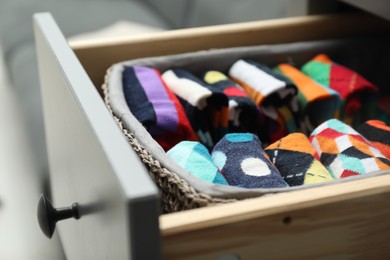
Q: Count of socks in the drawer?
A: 11